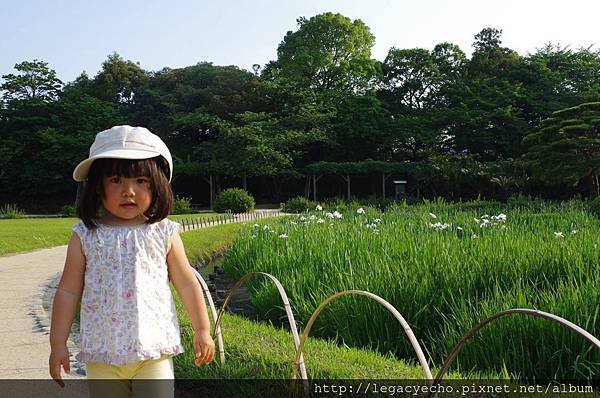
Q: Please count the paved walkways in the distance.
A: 1